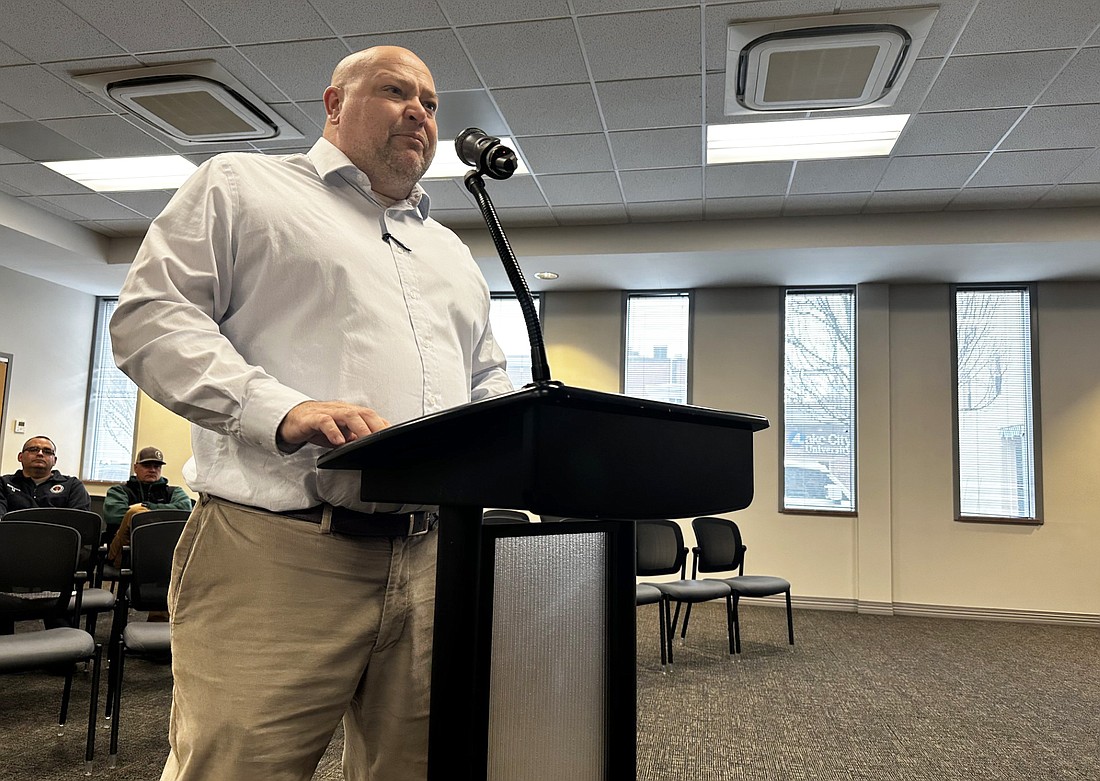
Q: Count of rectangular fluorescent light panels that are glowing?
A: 3